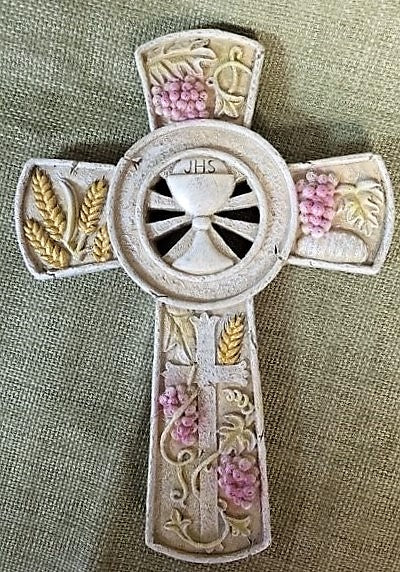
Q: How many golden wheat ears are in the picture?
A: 5